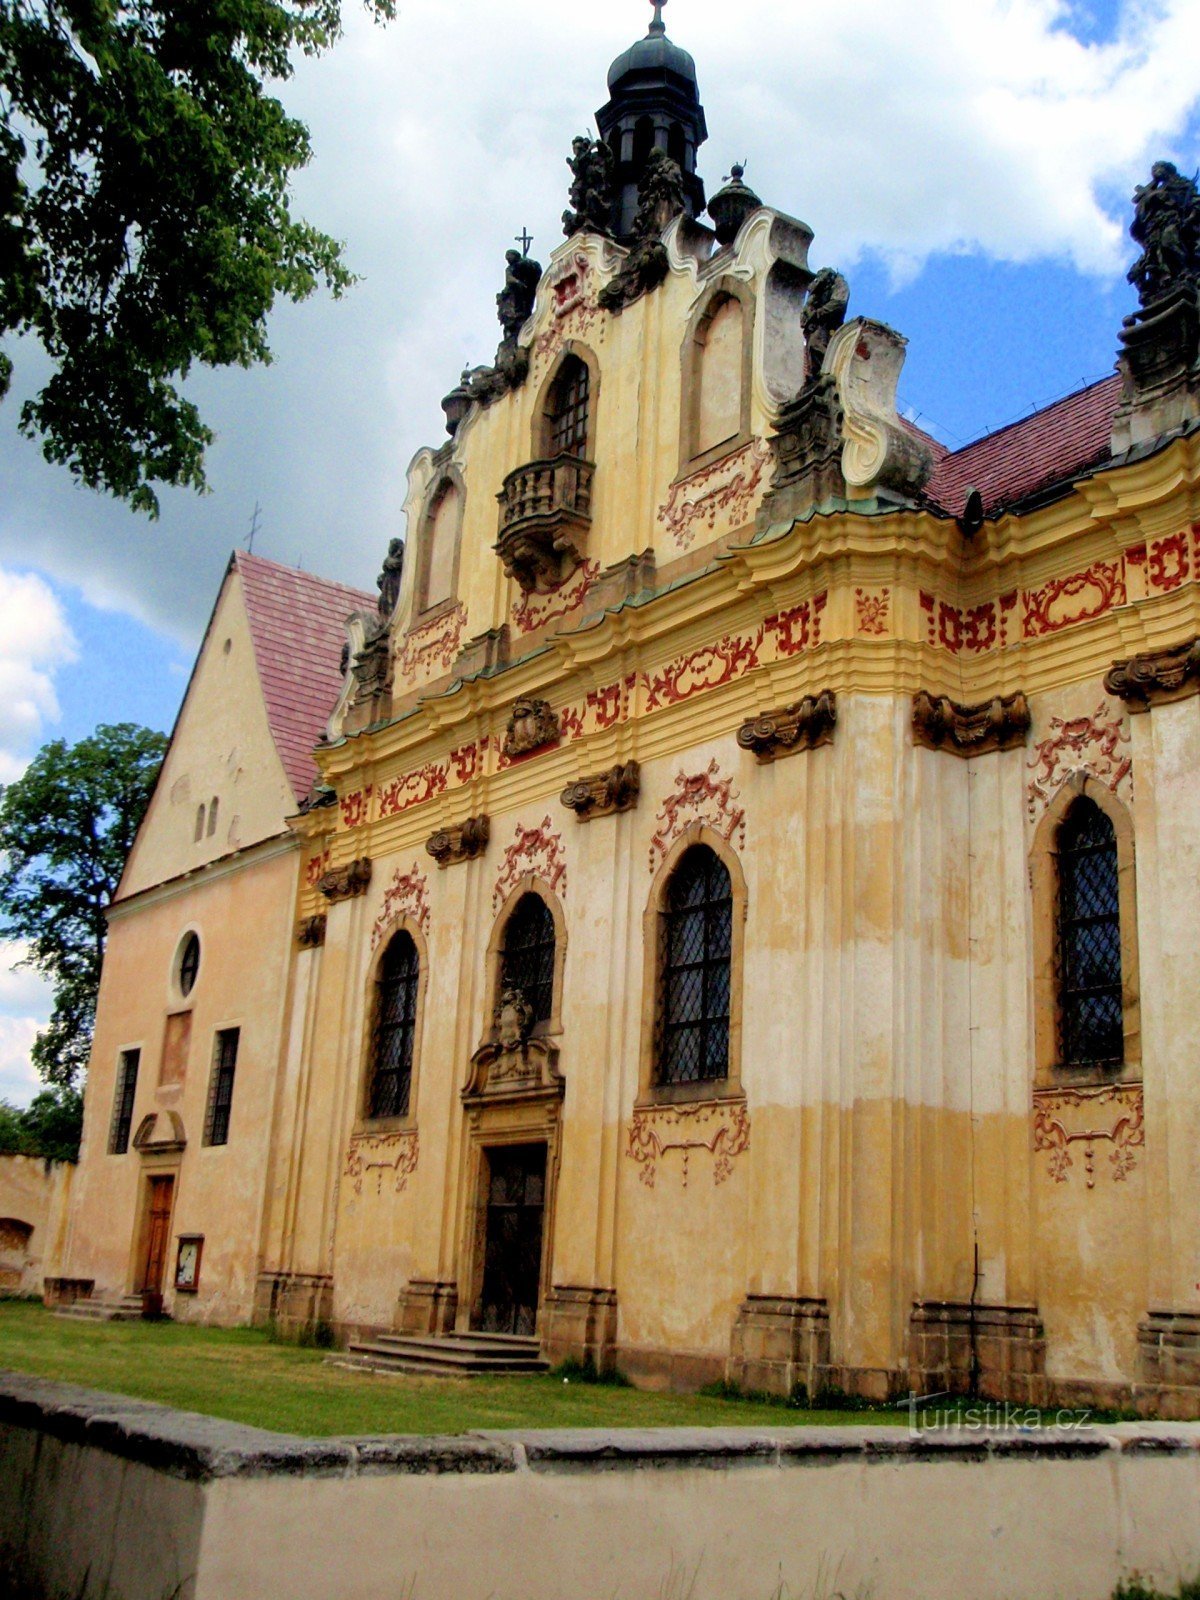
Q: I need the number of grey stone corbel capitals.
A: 7